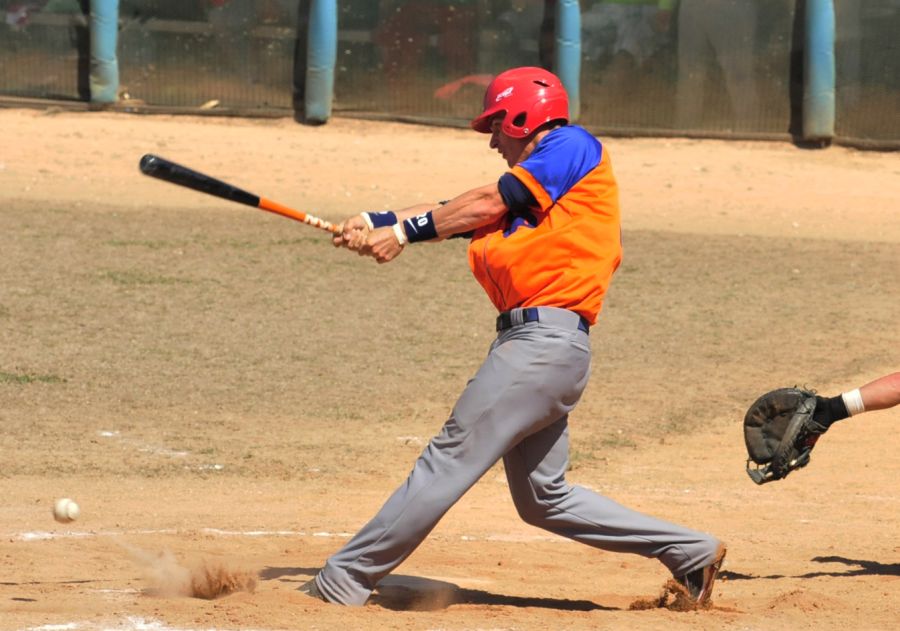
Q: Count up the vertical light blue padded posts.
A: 4